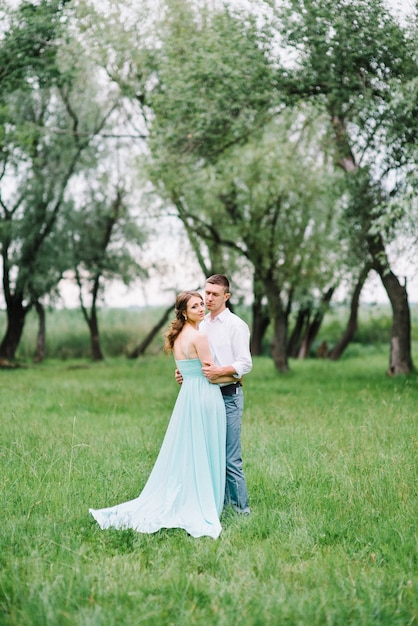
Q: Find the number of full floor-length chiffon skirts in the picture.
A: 1